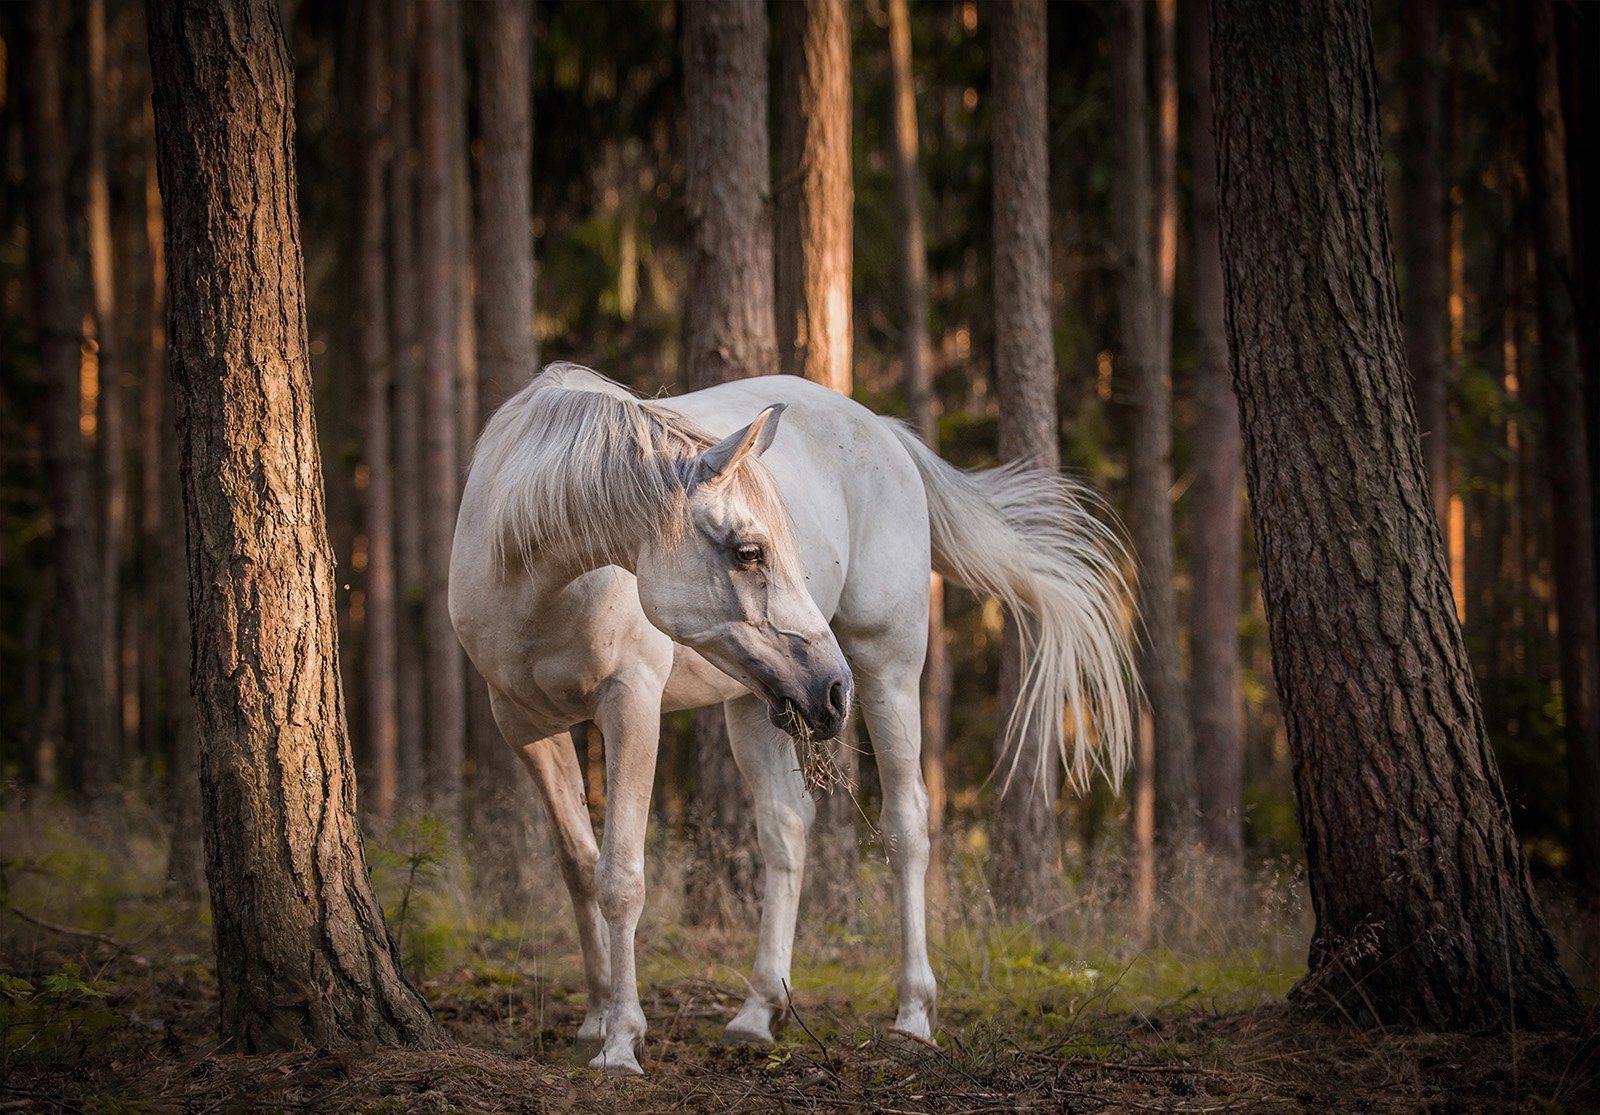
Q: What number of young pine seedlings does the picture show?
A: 1